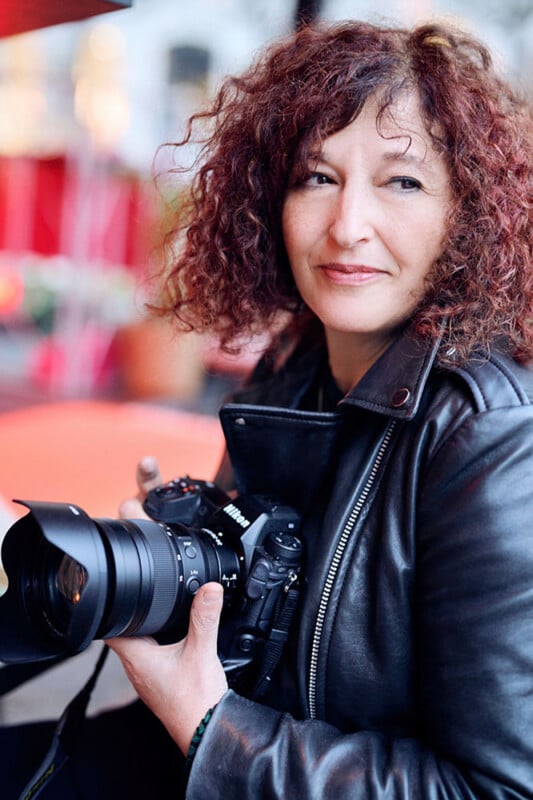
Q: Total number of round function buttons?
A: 2